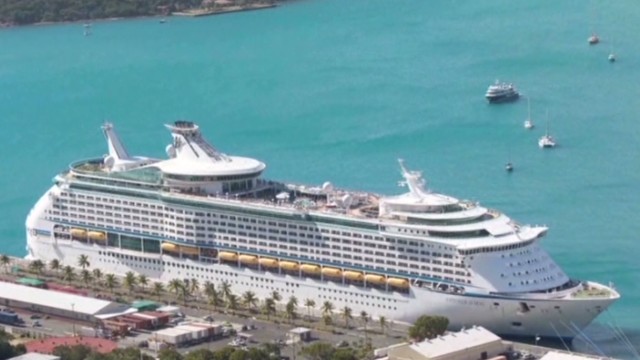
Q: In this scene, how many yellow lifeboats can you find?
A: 13